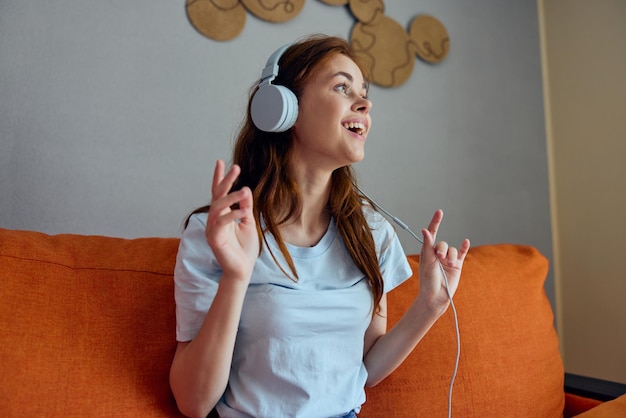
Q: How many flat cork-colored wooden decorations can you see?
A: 6